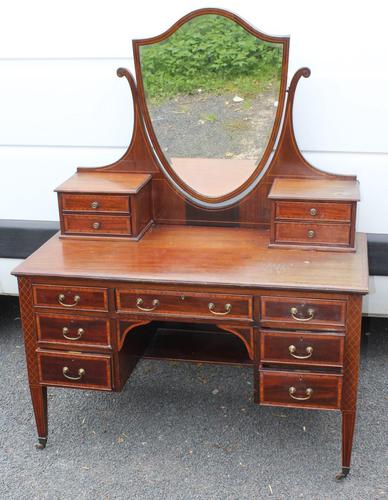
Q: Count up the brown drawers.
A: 11